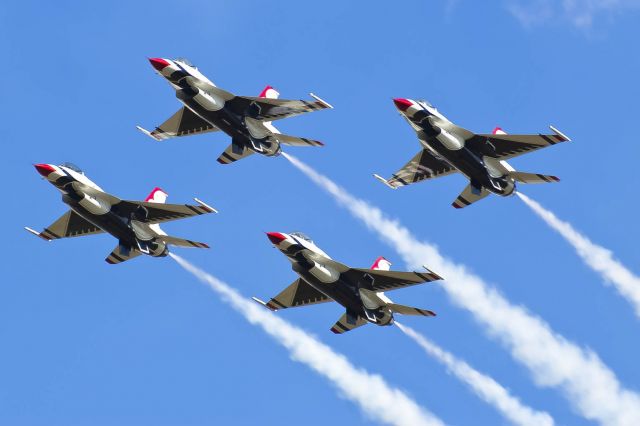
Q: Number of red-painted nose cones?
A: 4